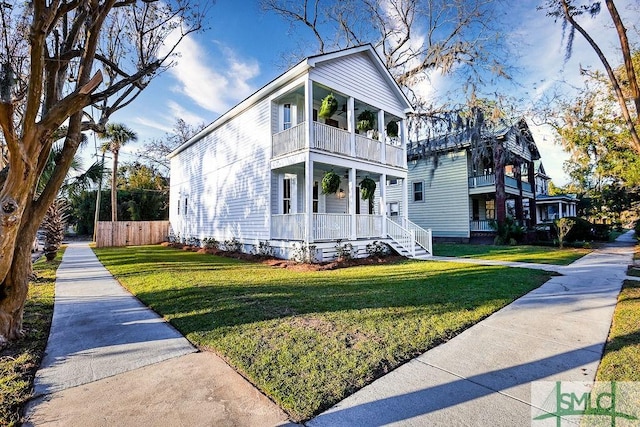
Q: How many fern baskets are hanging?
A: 5